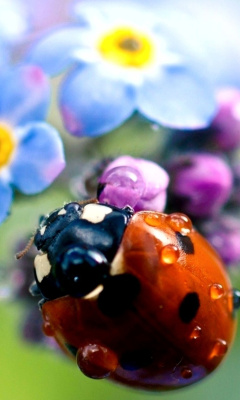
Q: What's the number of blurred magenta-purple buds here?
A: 3